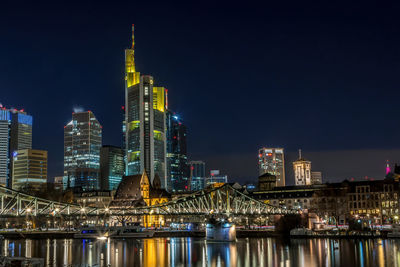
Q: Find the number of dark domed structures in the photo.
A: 1